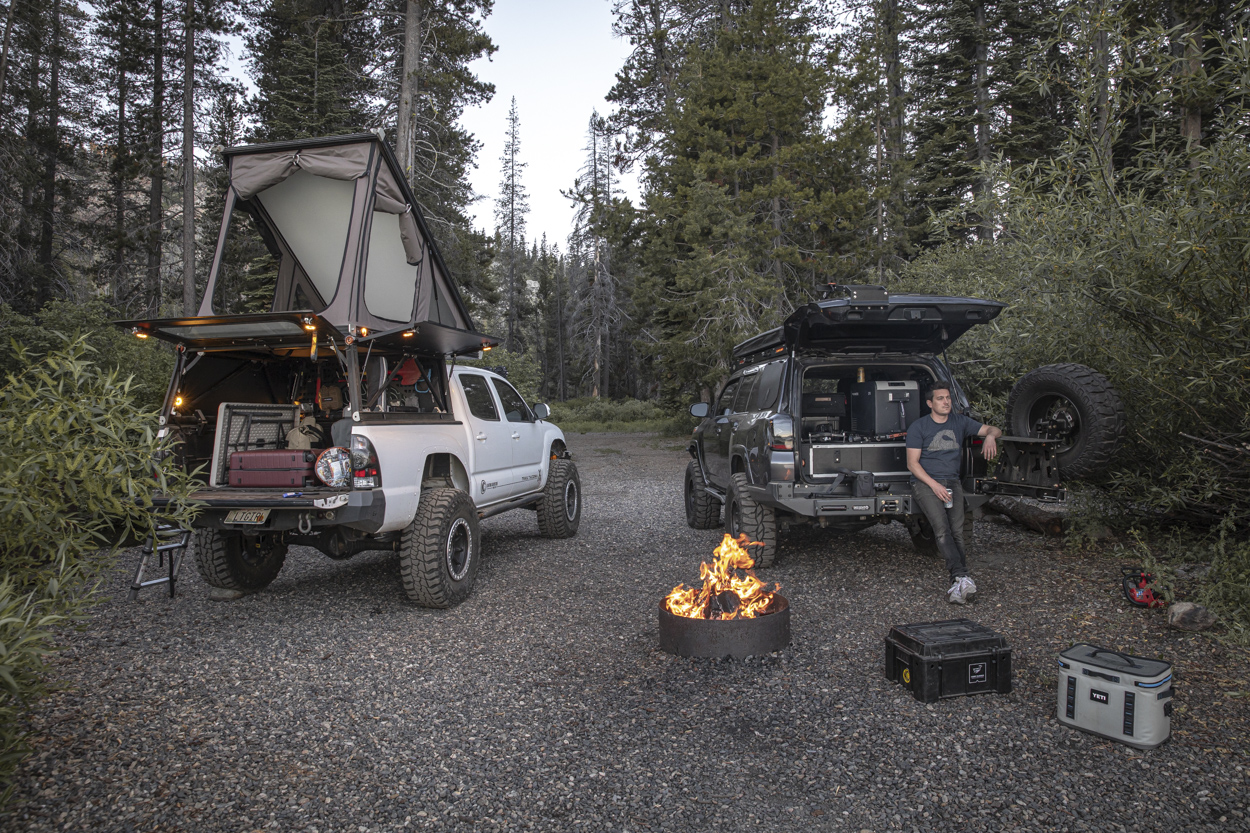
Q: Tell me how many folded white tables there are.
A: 1